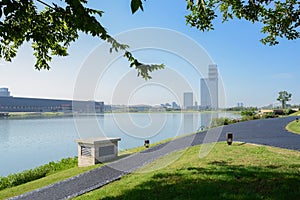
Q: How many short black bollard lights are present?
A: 2